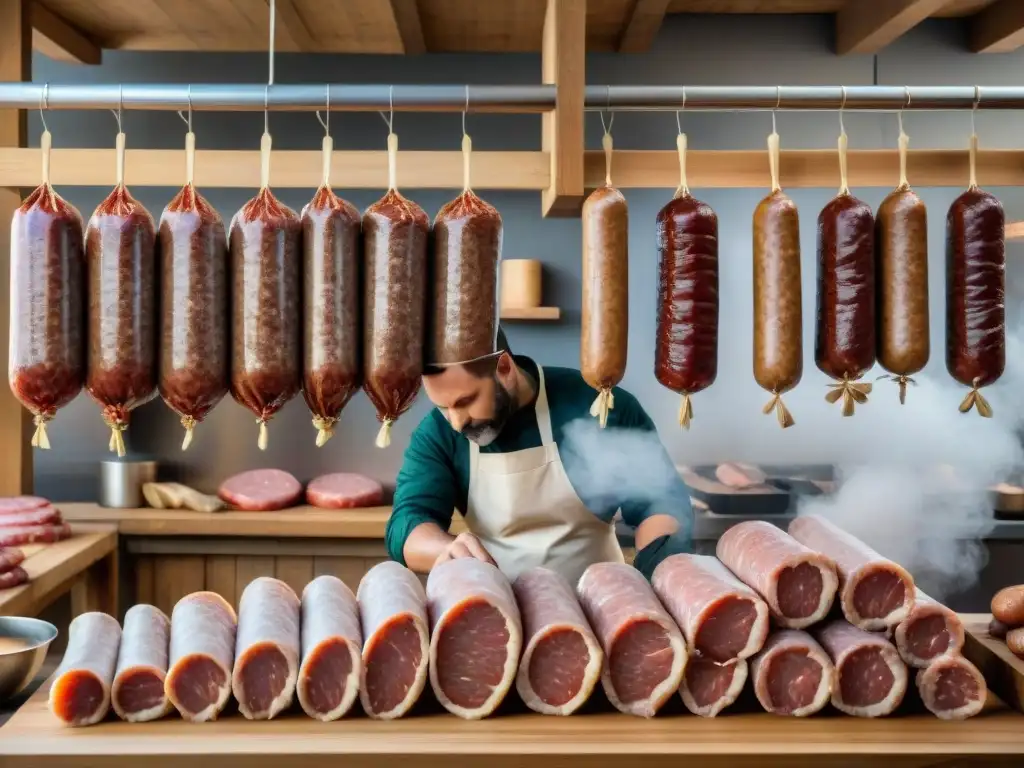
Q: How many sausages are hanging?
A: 13